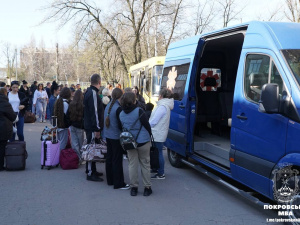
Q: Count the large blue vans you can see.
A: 1